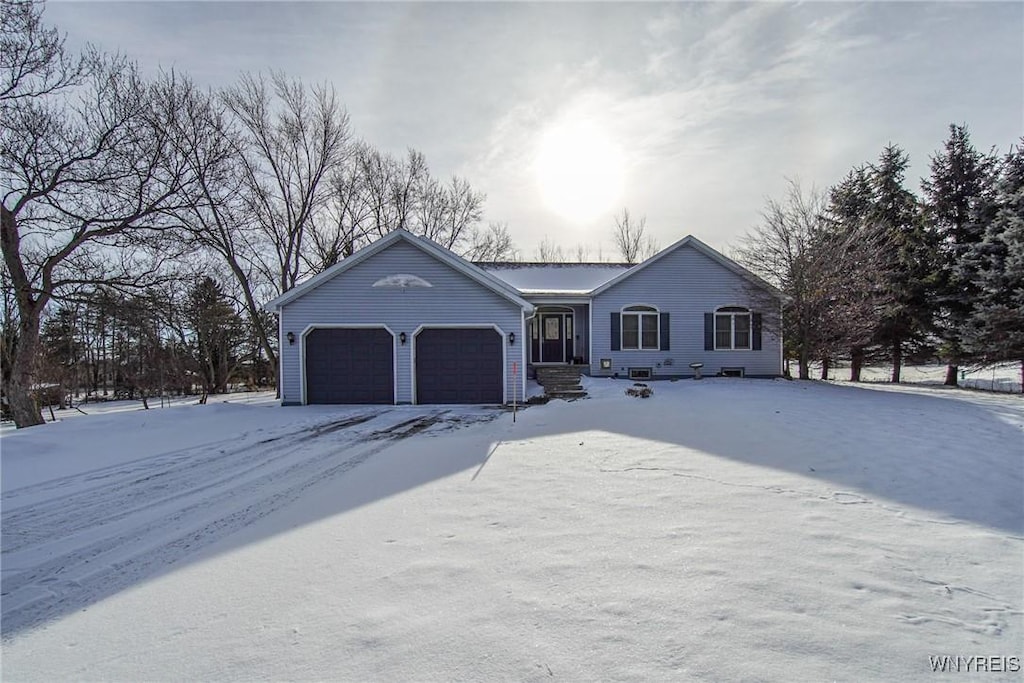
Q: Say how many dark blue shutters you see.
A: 4